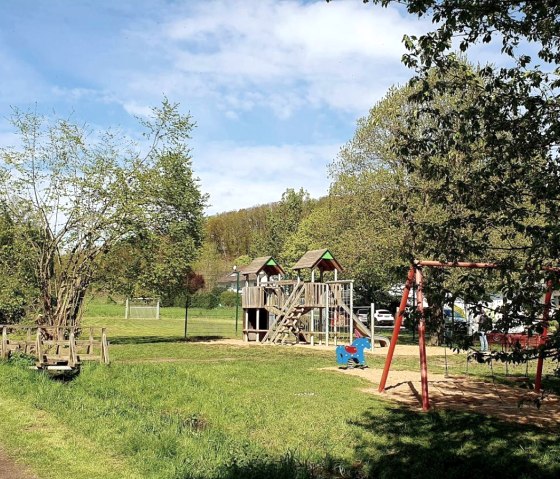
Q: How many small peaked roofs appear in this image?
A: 2